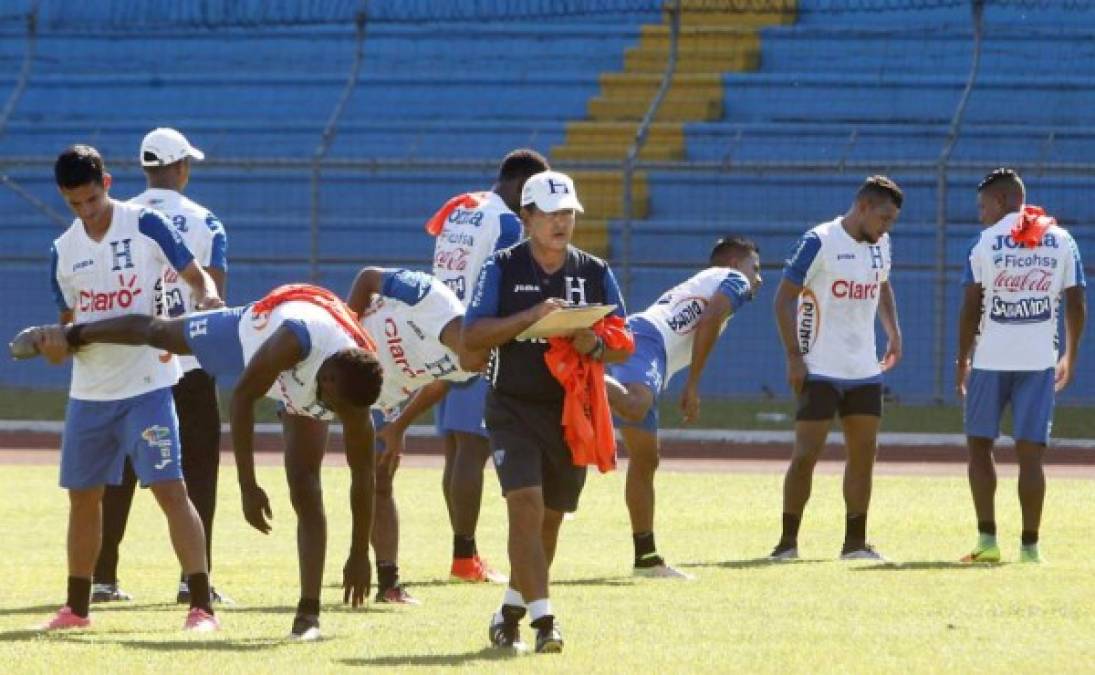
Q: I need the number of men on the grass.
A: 9